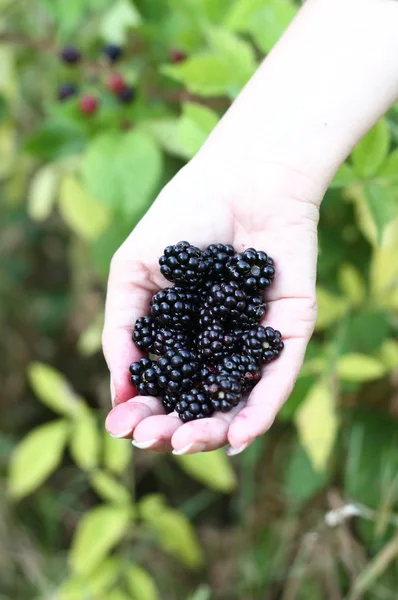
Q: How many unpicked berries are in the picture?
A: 7